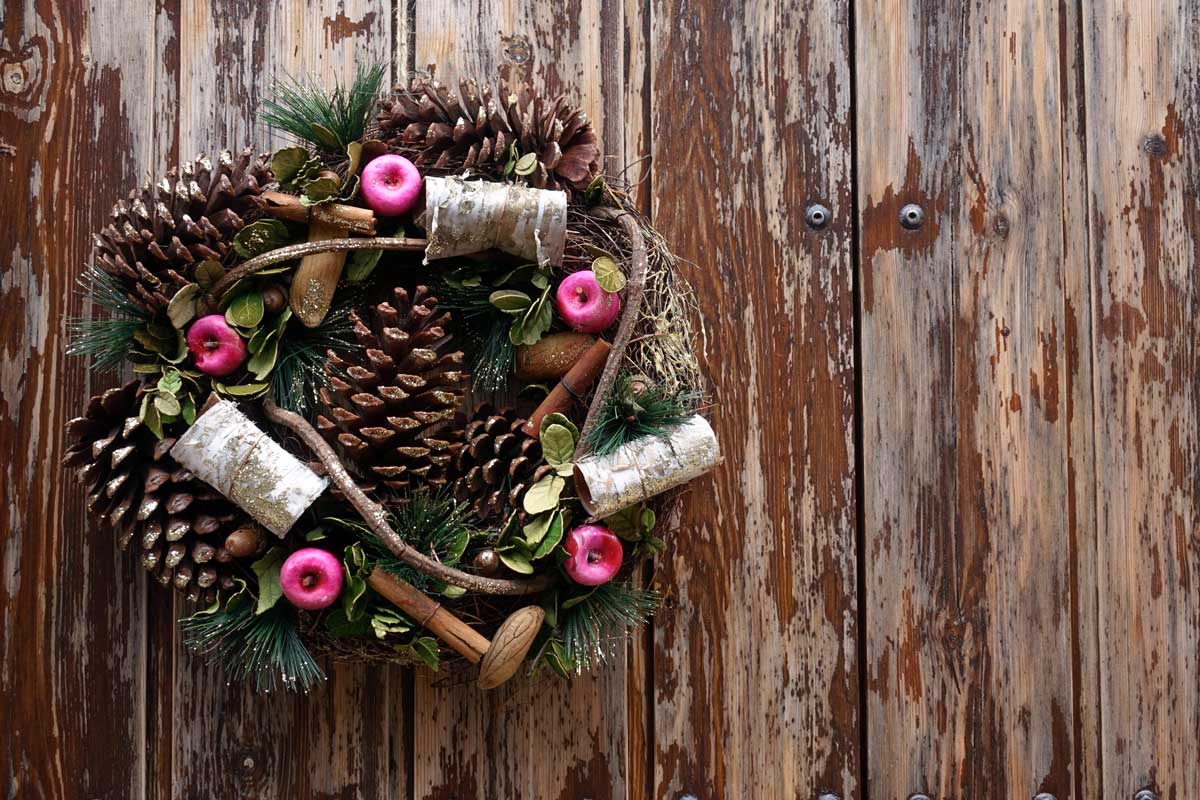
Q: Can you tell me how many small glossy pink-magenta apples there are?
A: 5